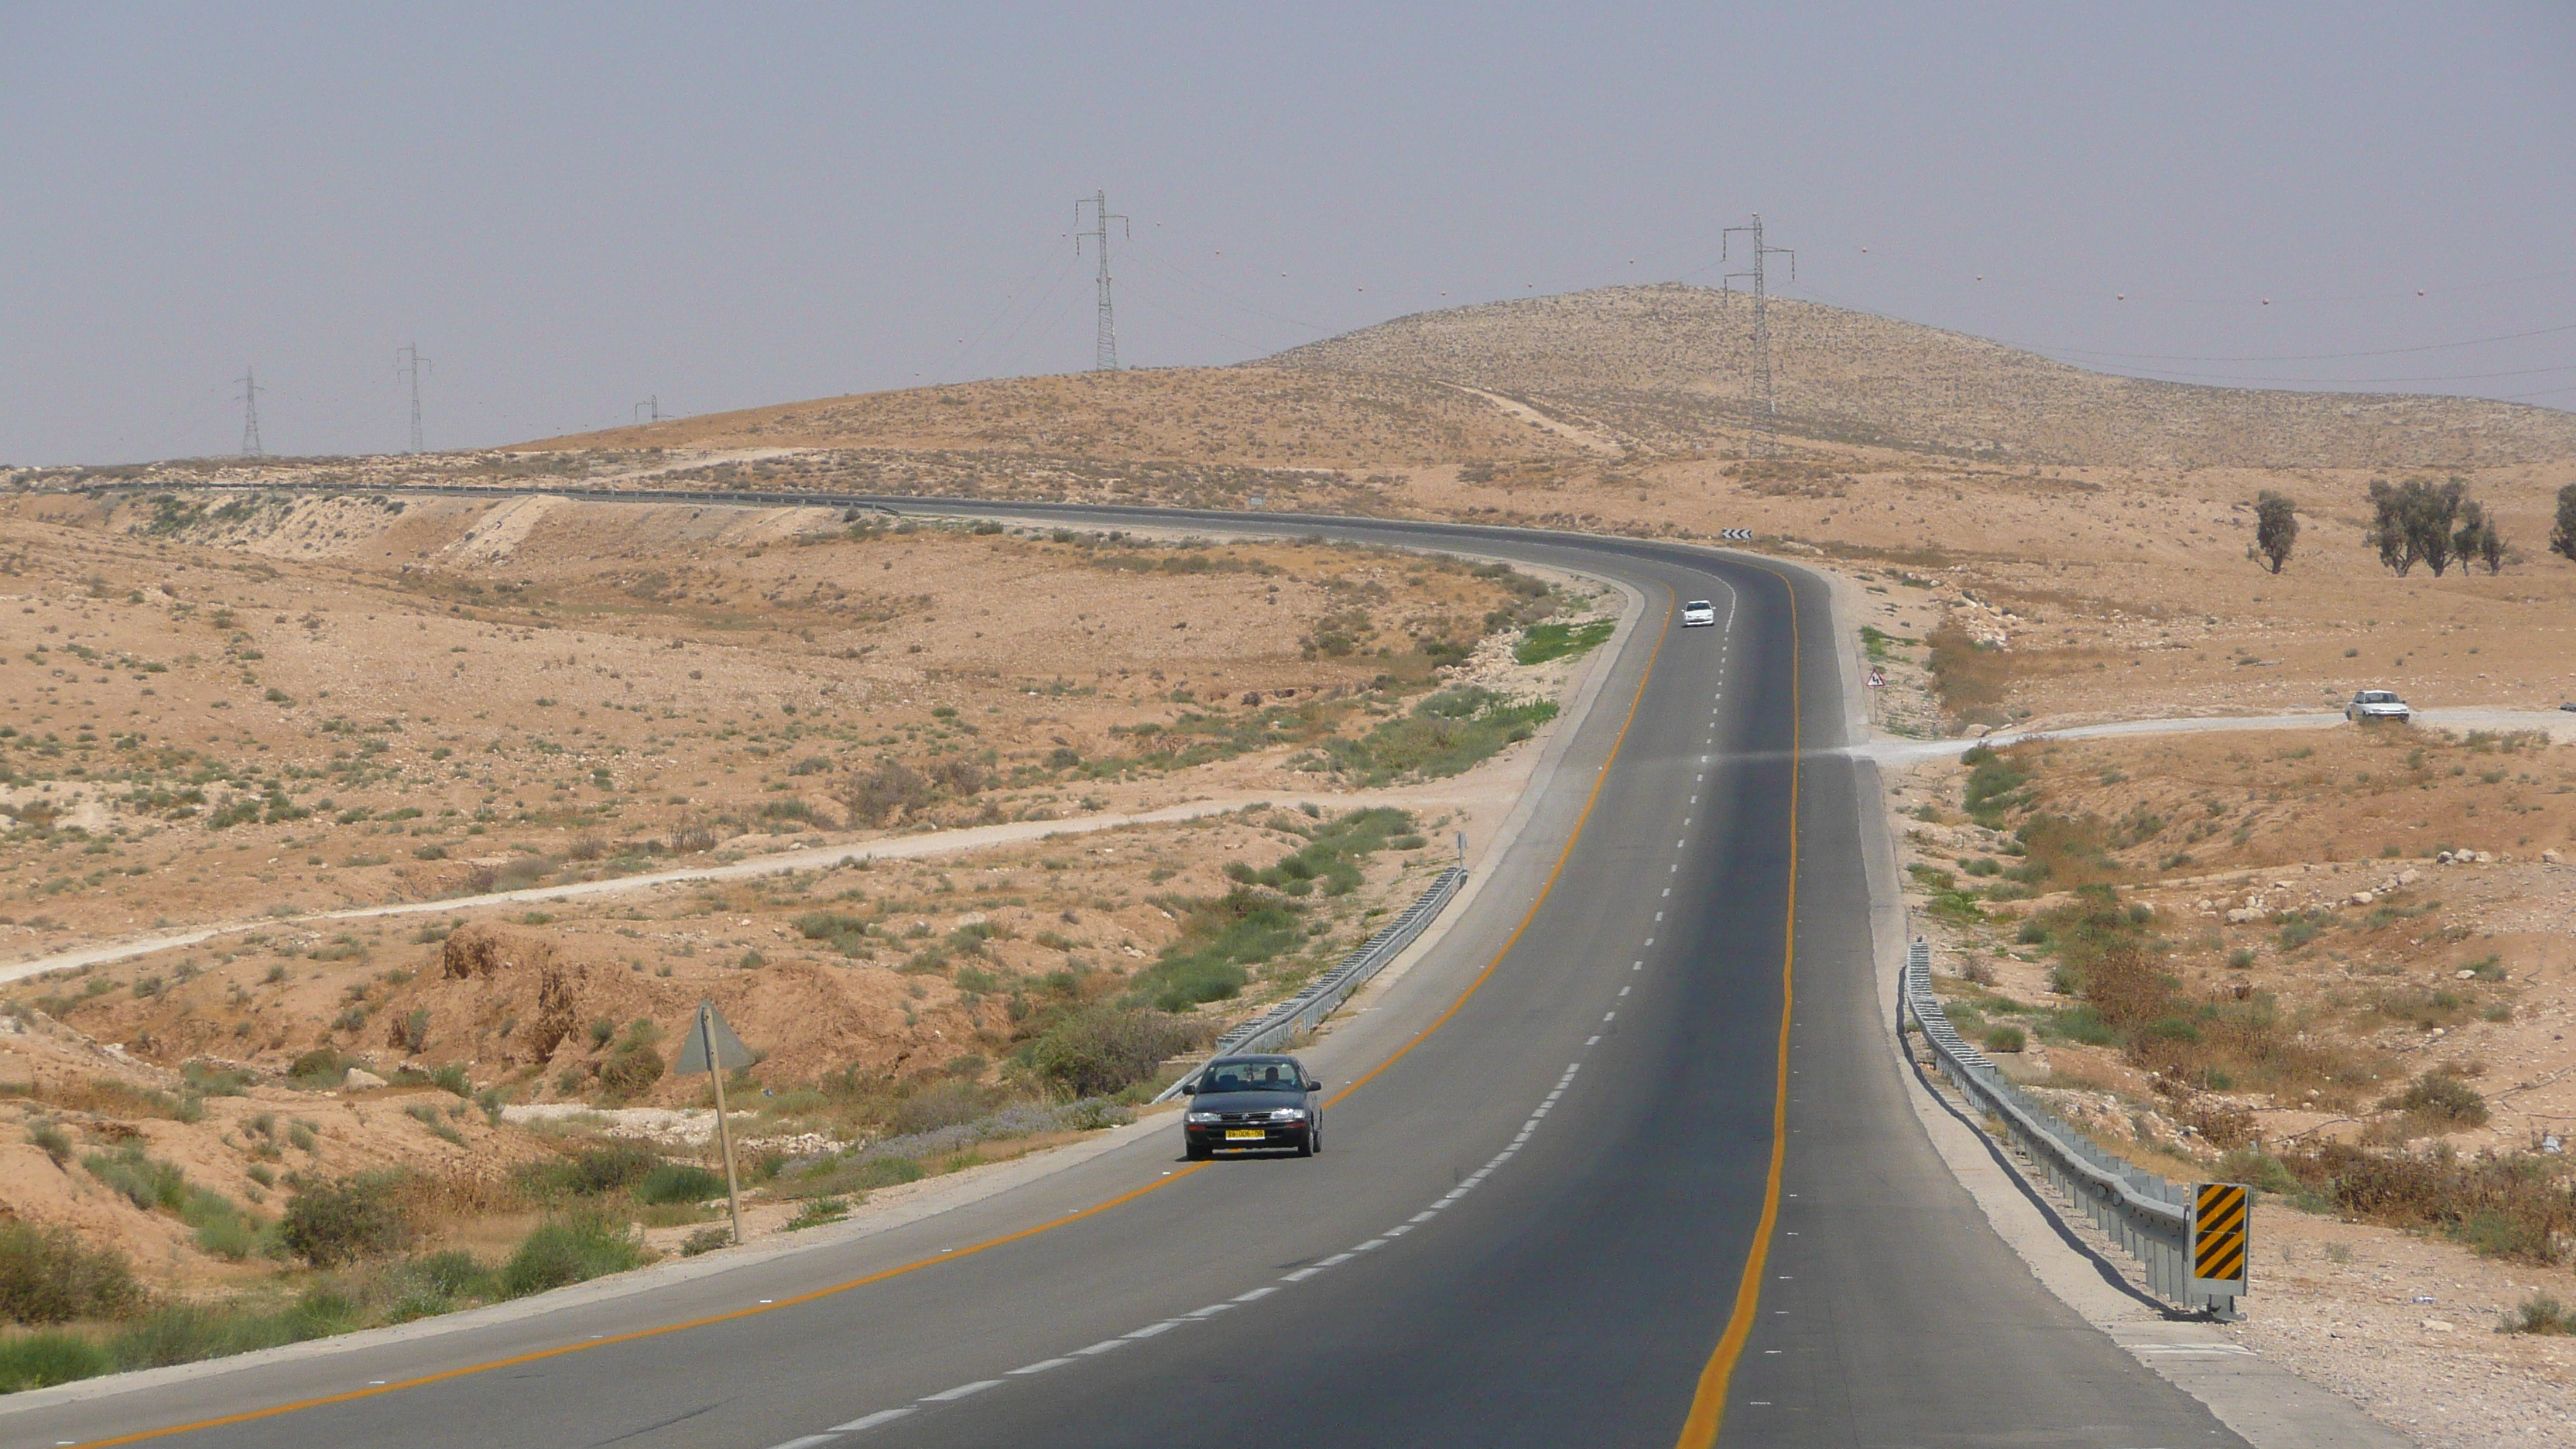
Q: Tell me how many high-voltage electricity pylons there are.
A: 5